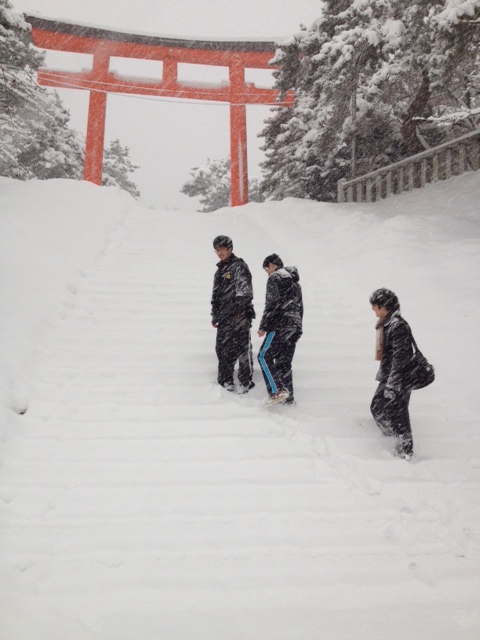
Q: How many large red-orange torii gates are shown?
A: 1